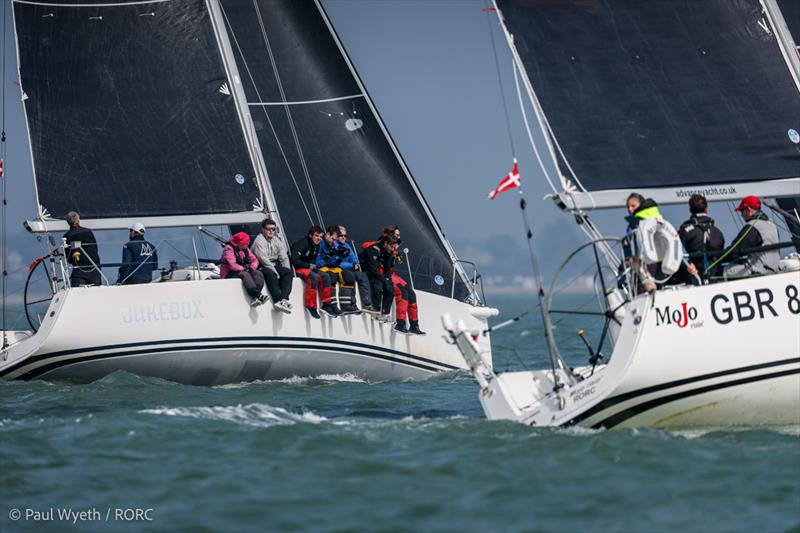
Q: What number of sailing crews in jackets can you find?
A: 12